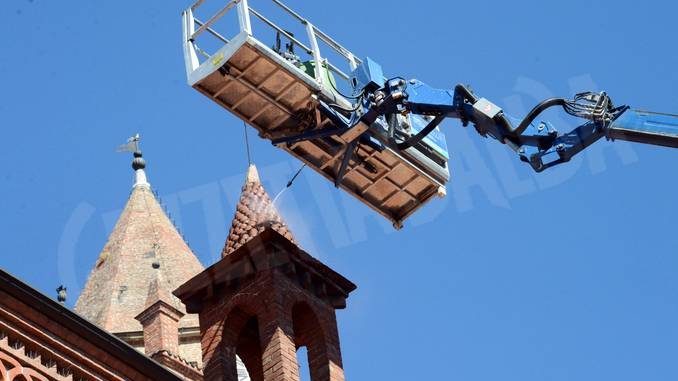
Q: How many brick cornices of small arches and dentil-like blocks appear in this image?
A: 1